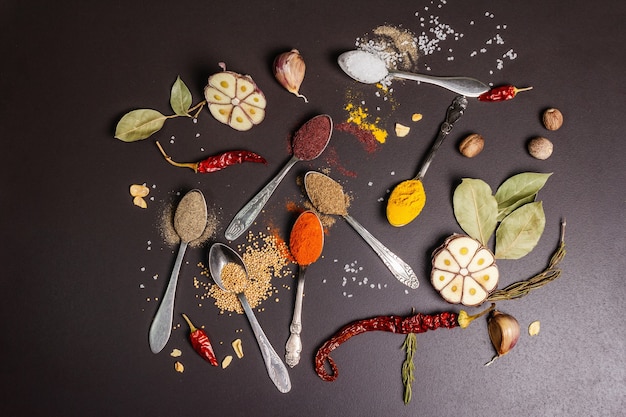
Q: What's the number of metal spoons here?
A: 7